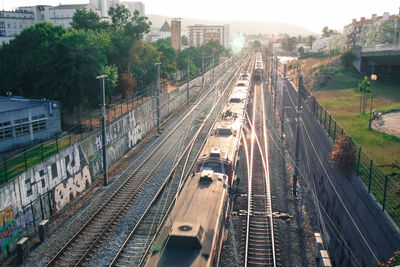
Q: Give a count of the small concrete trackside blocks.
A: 4